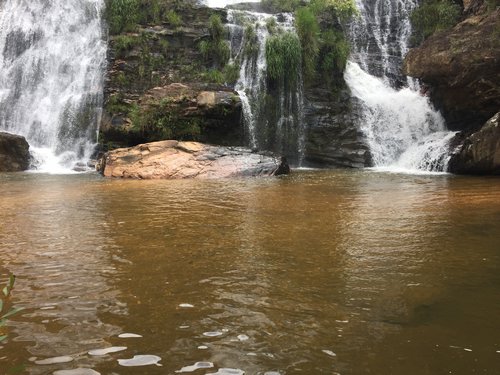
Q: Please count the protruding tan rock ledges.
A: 1